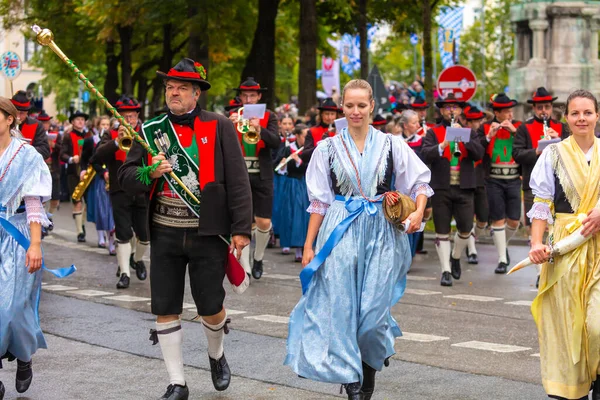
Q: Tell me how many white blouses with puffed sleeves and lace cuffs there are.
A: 3